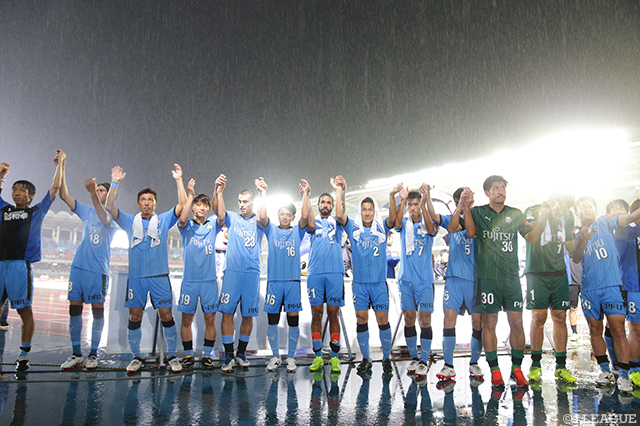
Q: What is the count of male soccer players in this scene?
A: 15